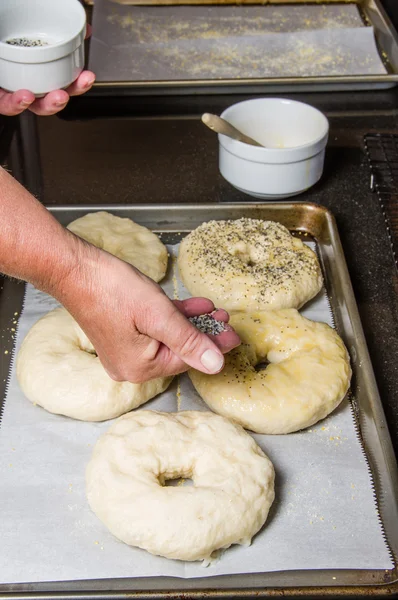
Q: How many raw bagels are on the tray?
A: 5